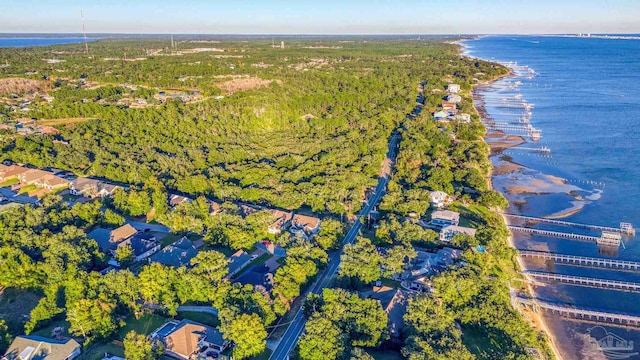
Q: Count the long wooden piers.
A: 5